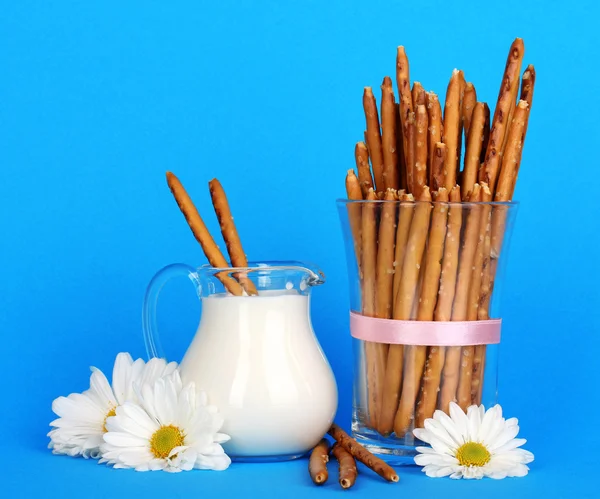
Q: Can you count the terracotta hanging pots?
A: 0